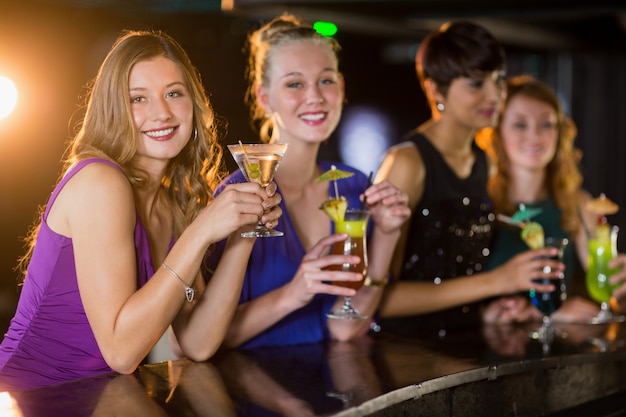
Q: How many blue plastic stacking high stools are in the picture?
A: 0